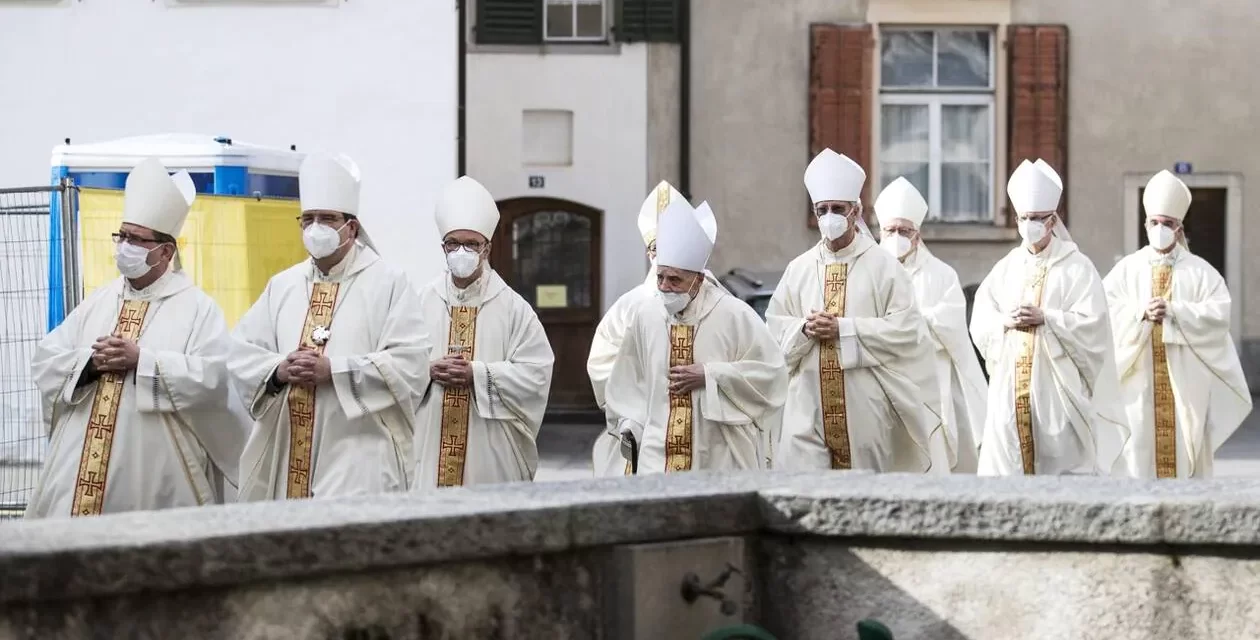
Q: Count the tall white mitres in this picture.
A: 9